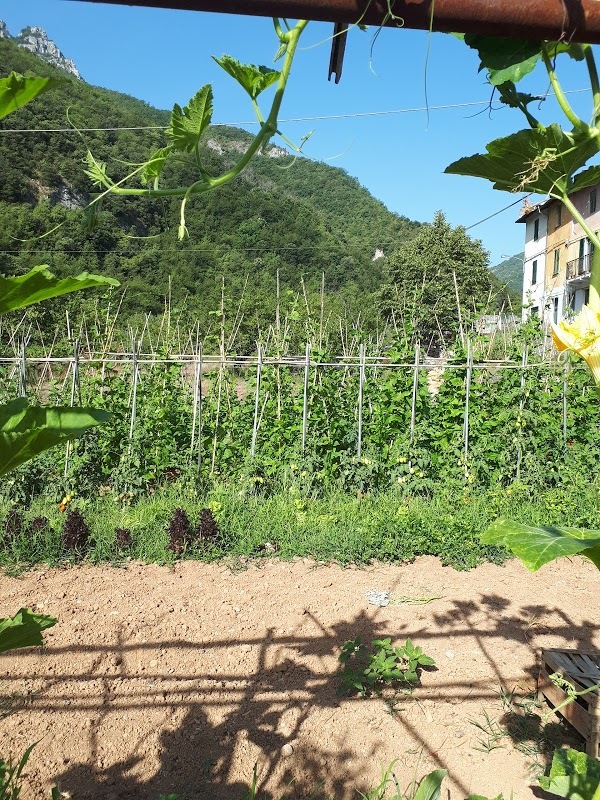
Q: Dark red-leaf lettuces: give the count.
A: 6